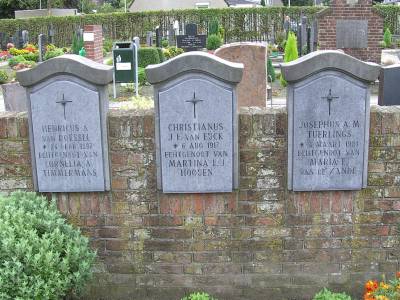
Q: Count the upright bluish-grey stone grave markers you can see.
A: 3